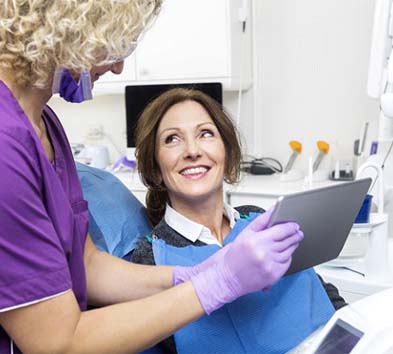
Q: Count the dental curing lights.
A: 2